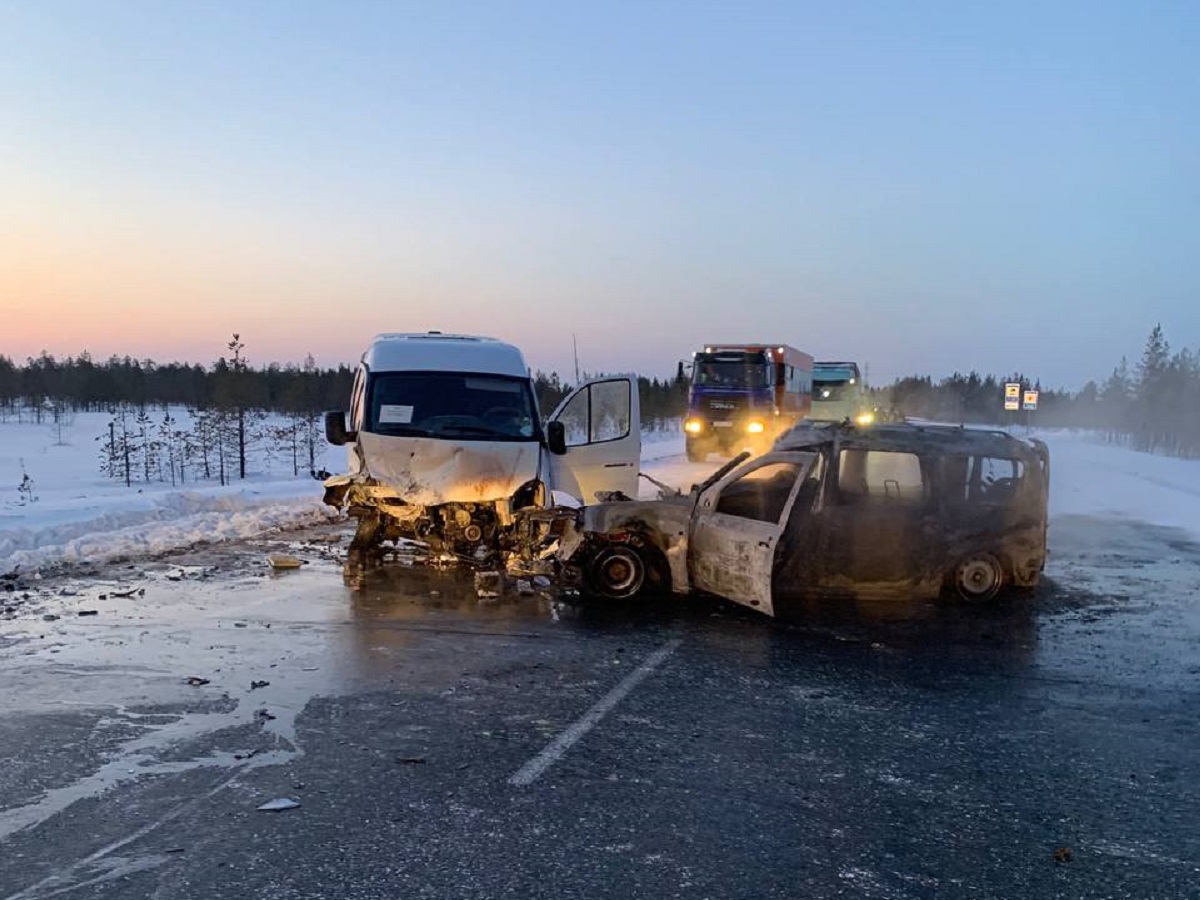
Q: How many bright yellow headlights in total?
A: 3